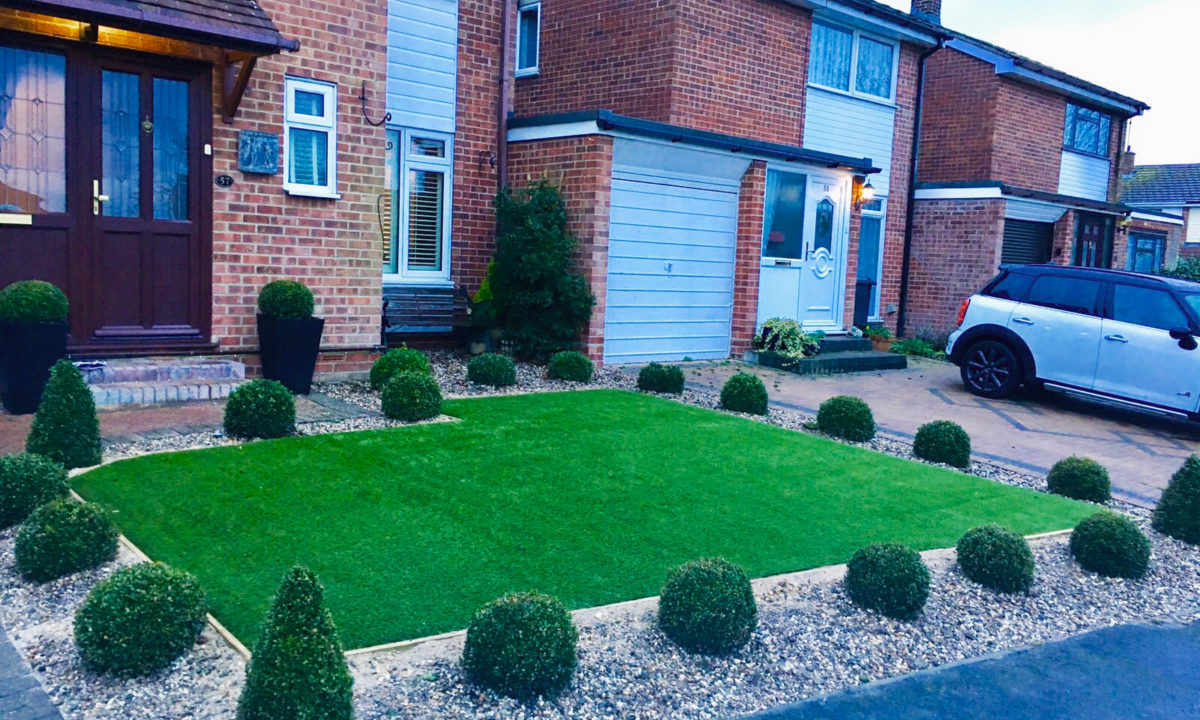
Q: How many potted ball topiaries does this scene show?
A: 2